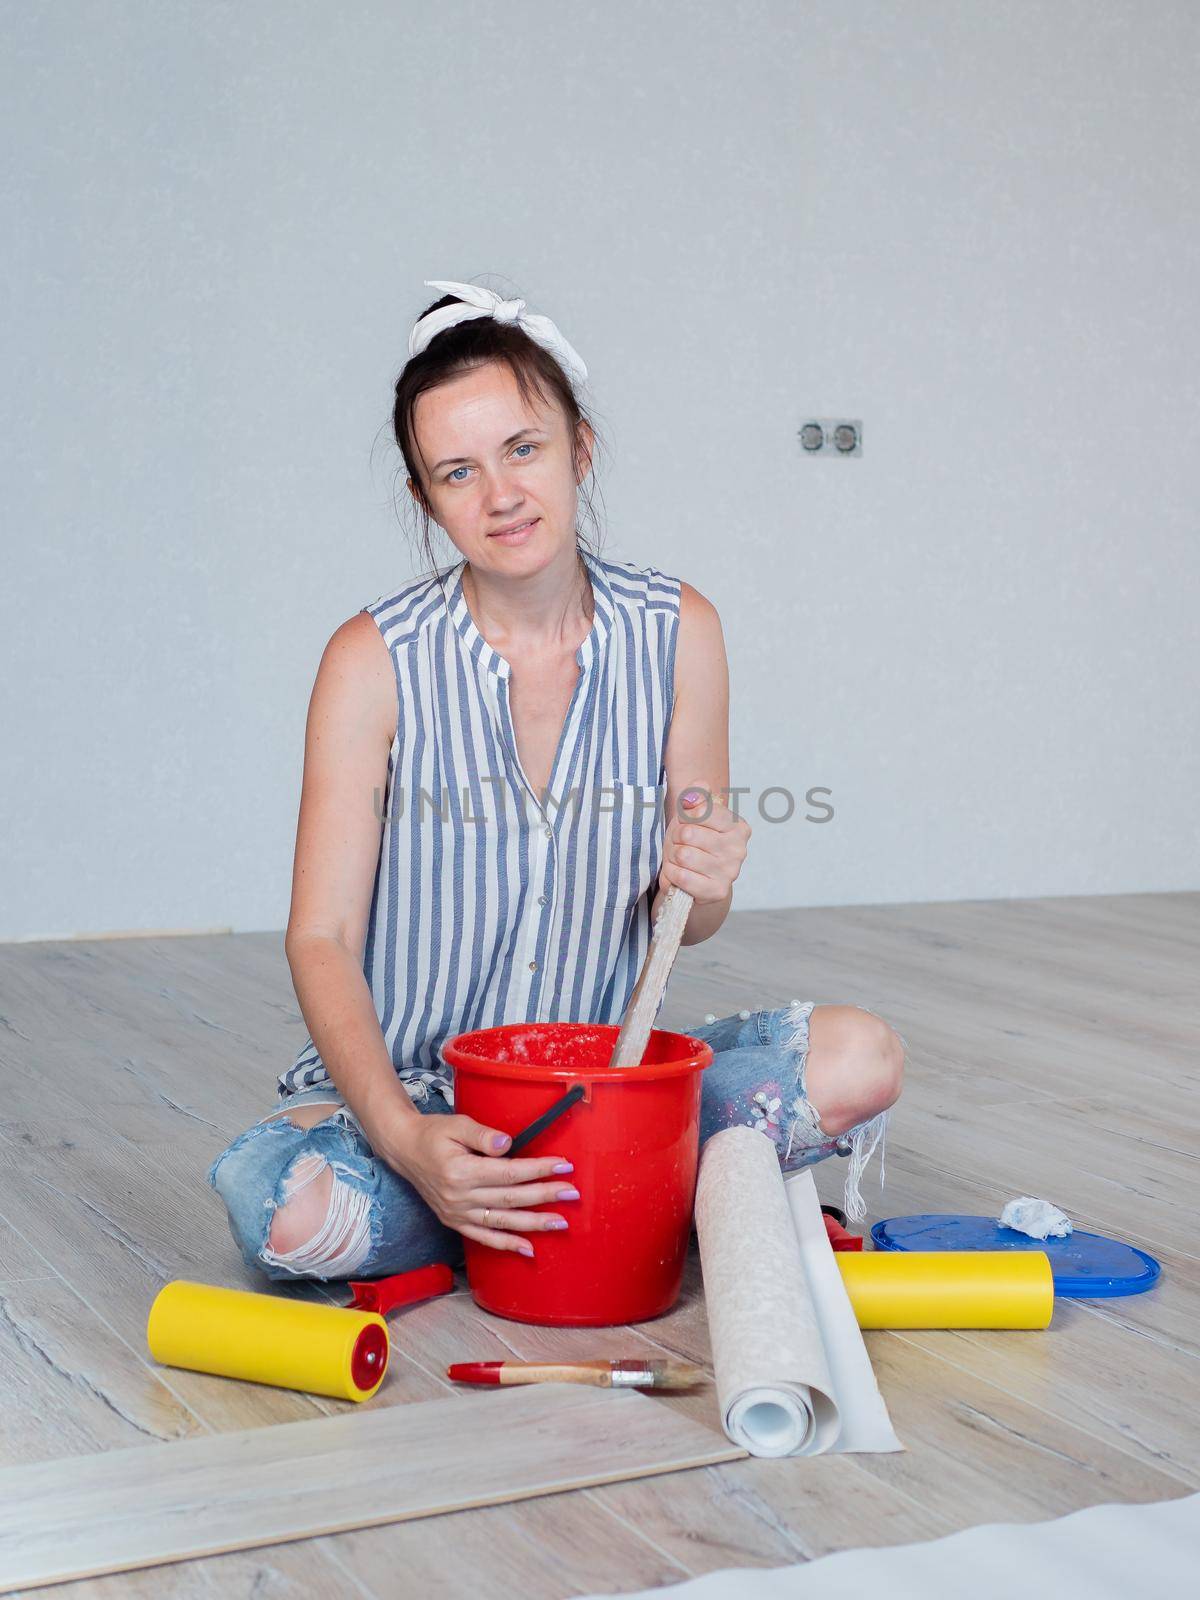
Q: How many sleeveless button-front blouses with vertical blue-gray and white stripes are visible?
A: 1